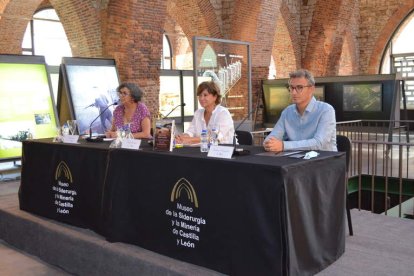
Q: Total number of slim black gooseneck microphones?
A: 3